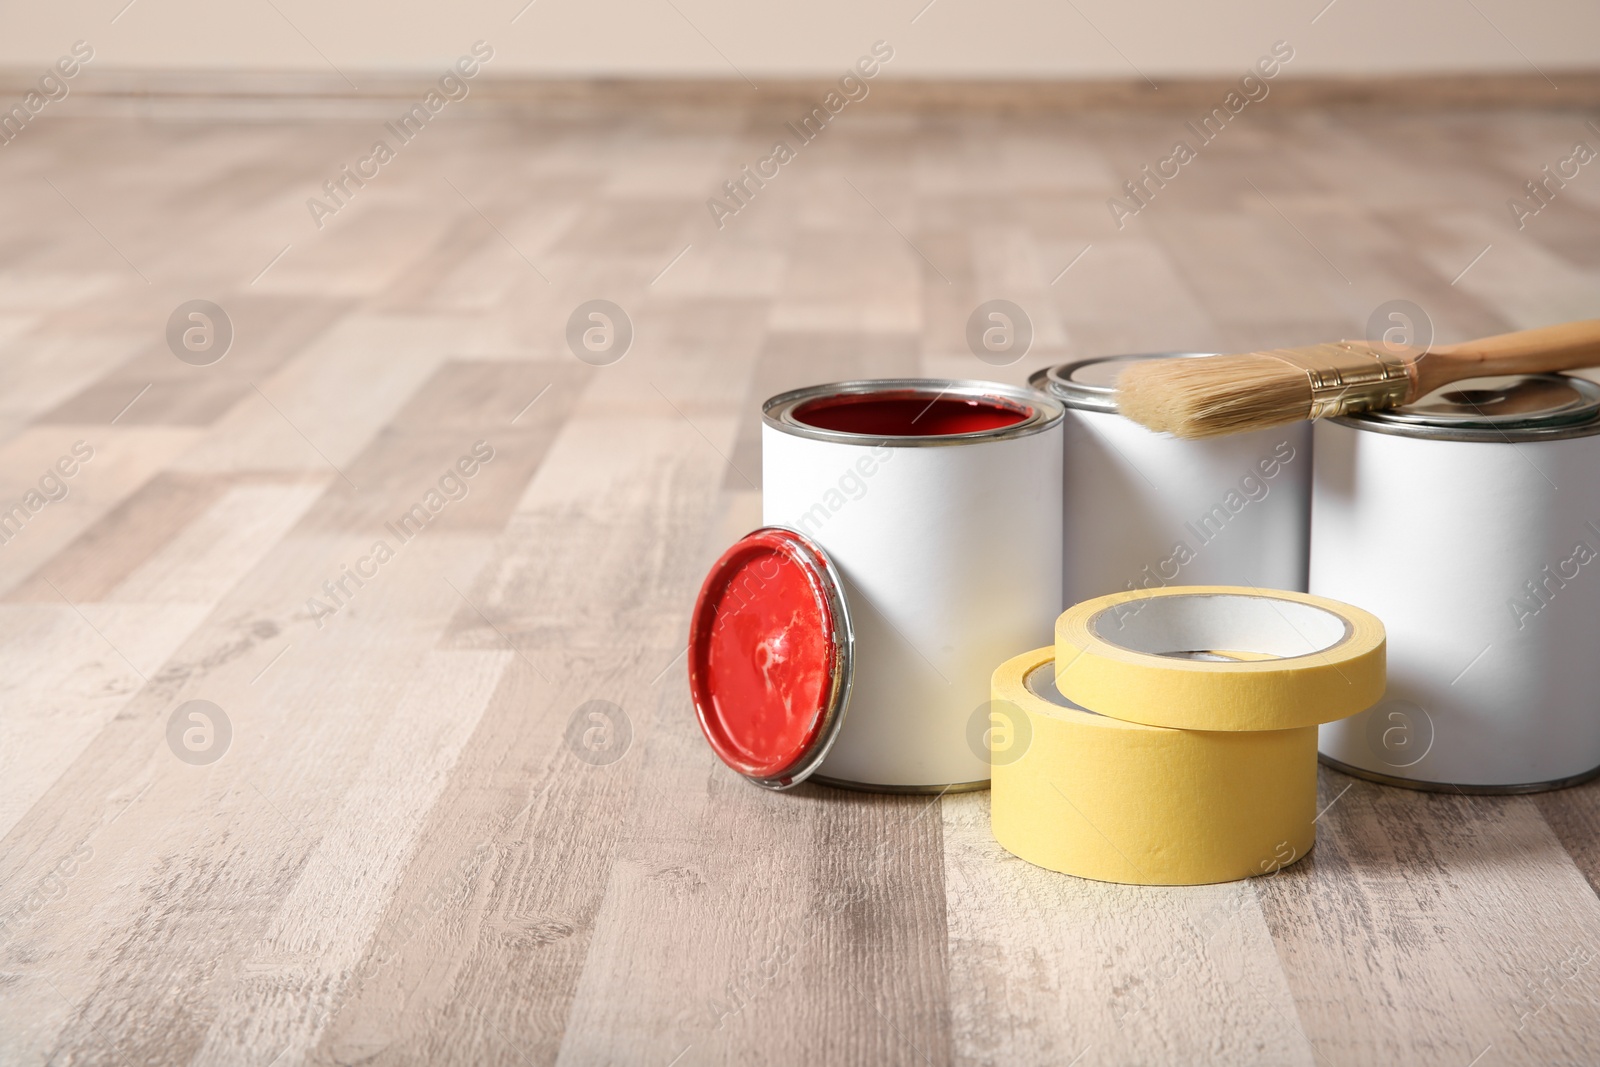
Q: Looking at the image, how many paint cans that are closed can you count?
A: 2